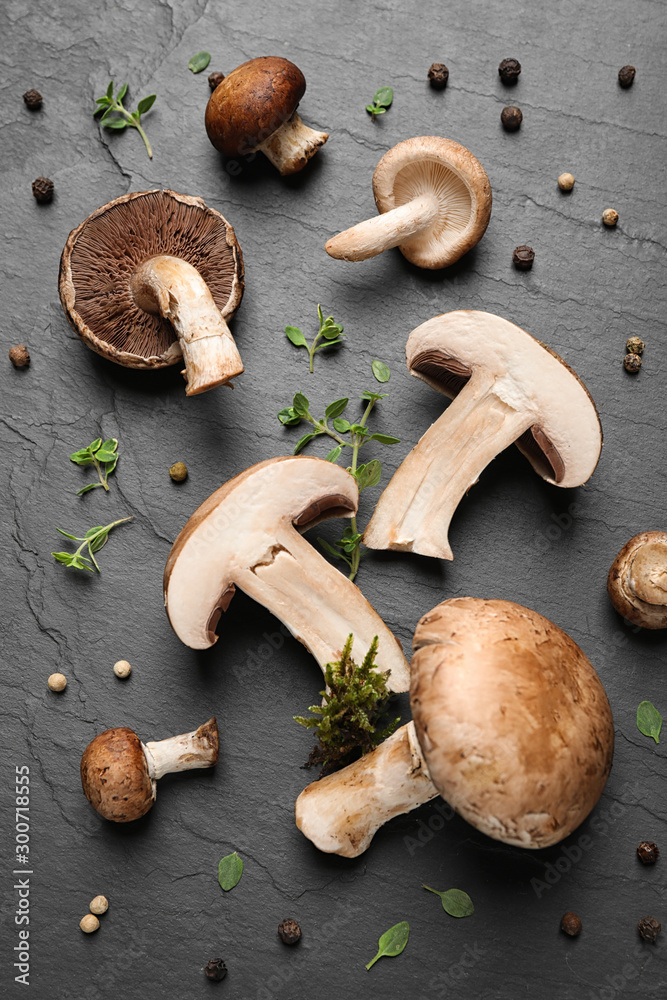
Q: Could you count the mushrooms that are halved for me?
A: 2